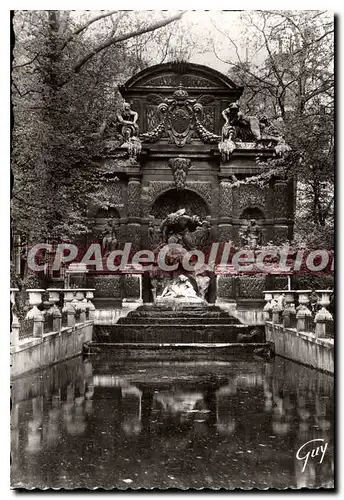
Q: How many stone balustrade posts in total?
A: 11